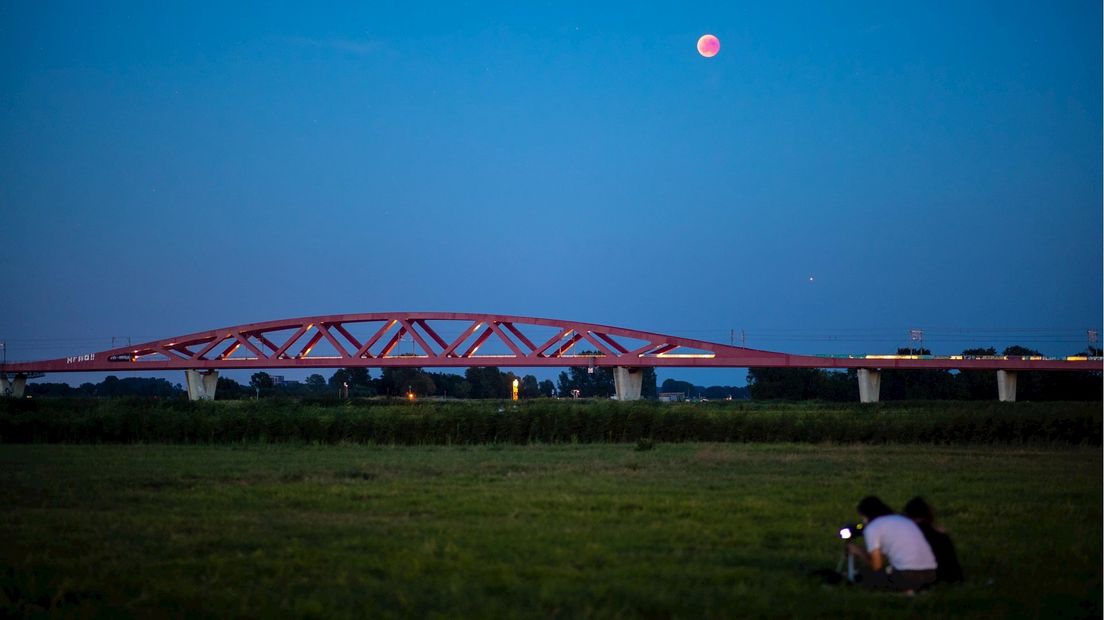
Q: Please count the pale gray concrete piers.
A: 5